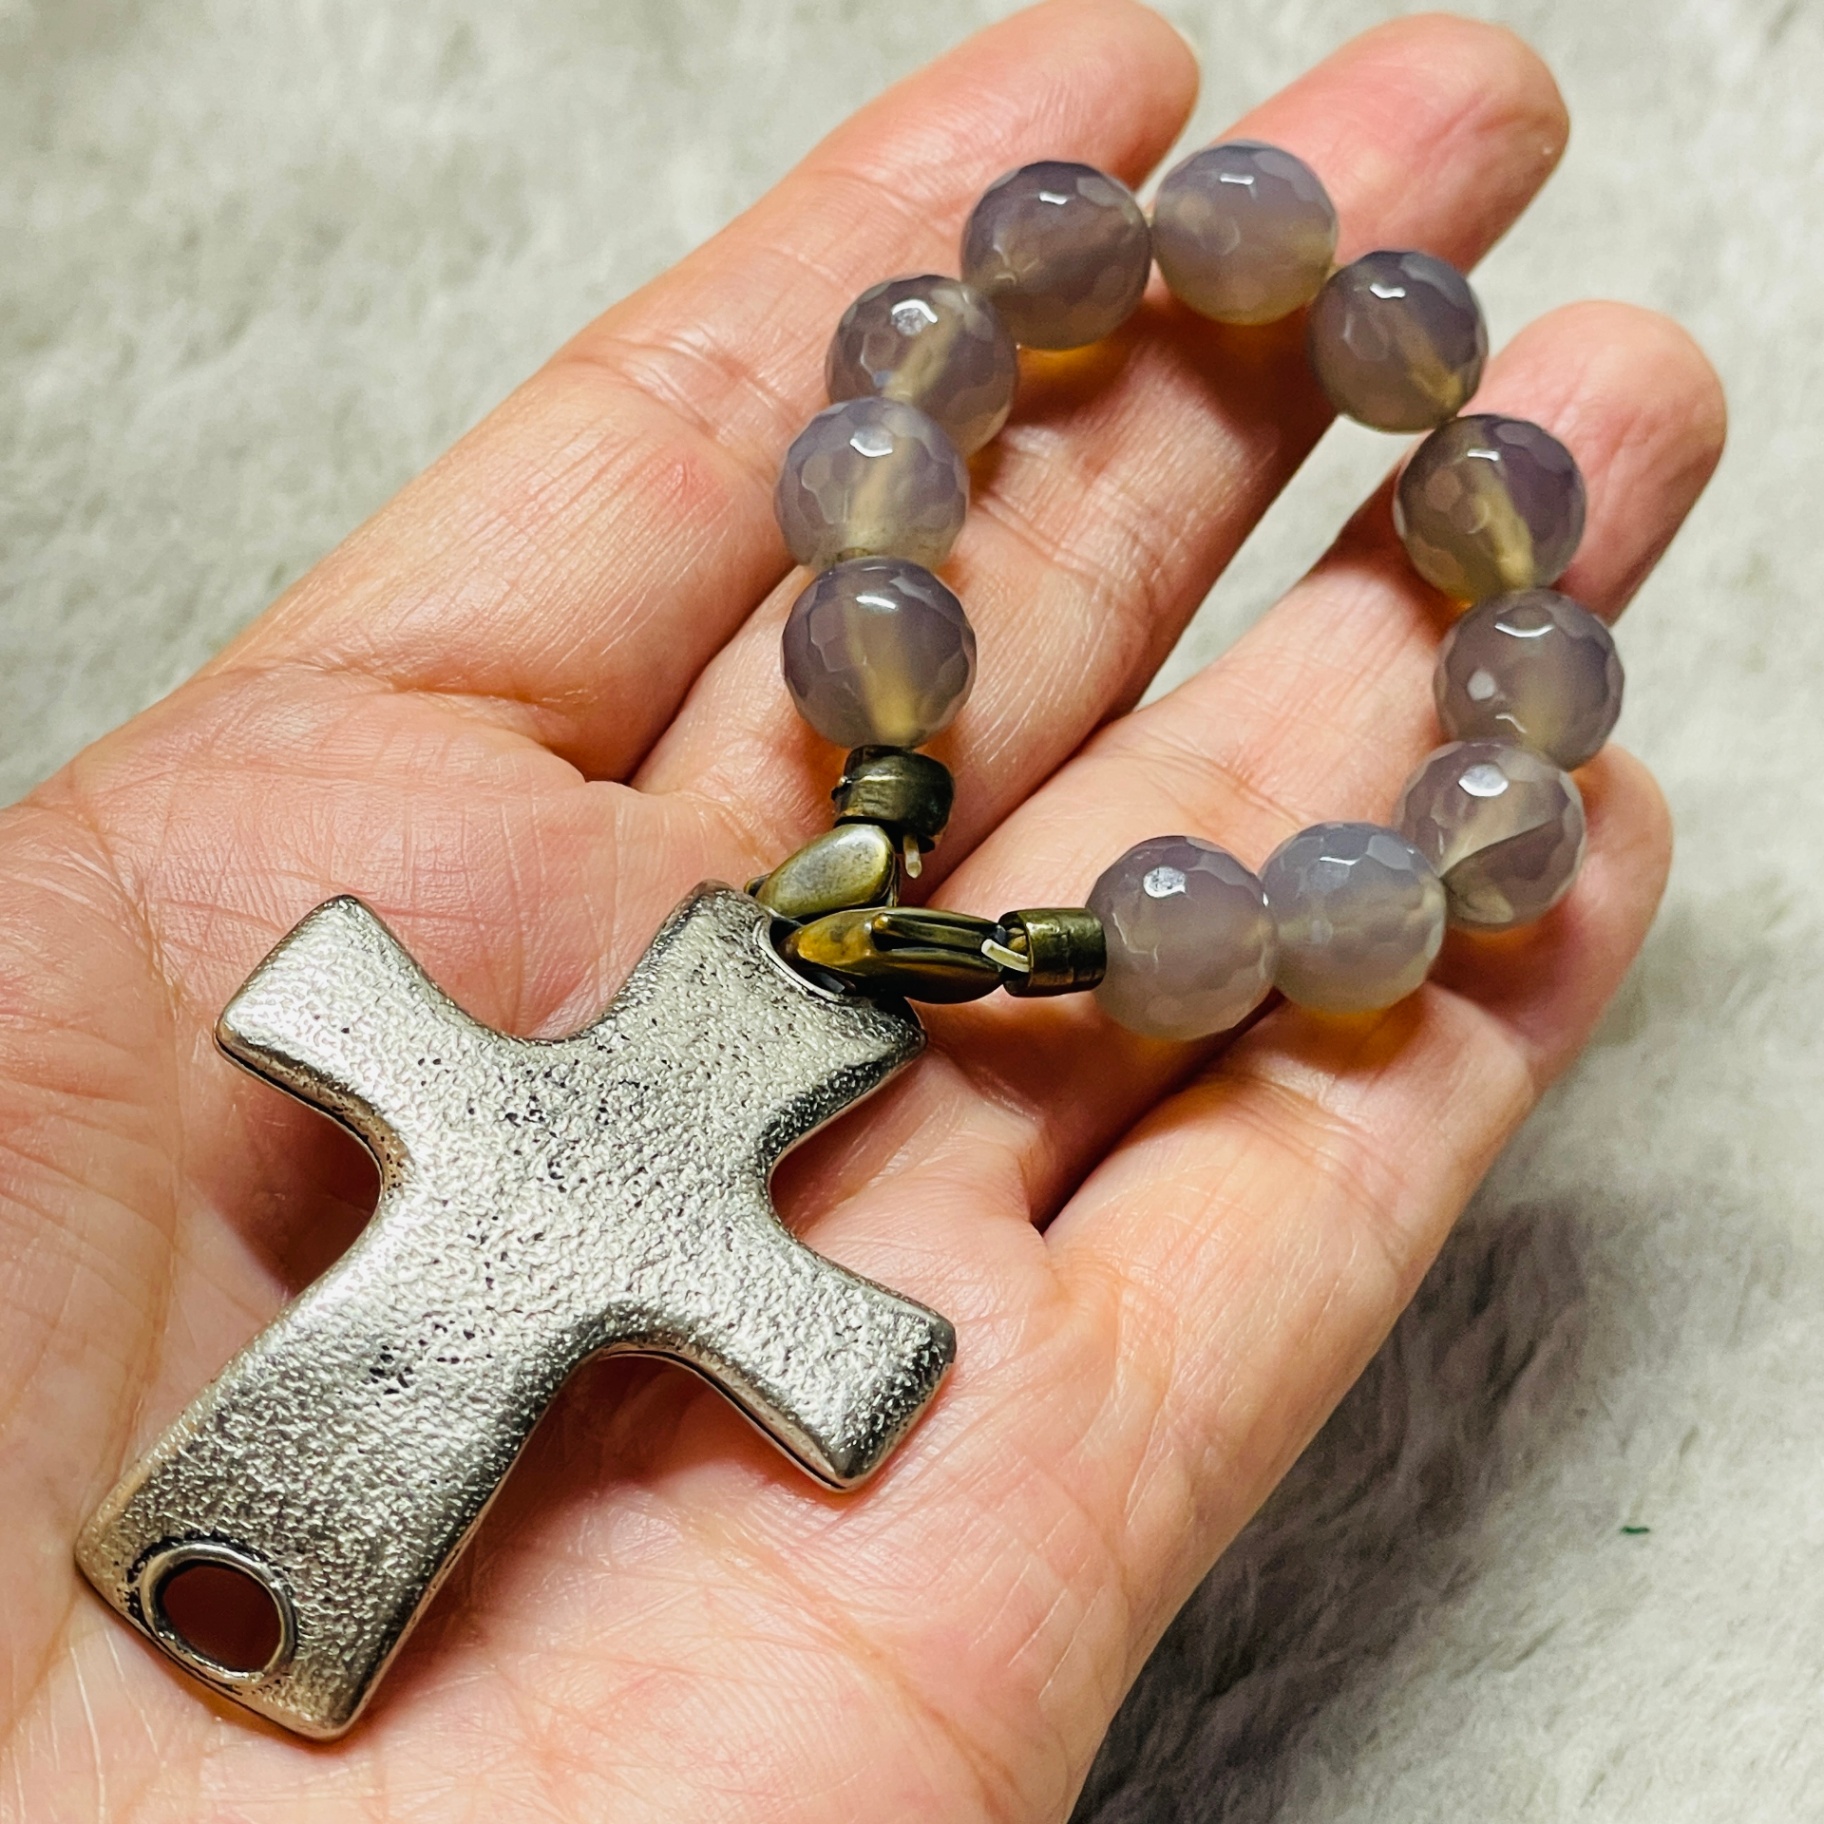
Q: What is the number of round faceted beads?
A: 11